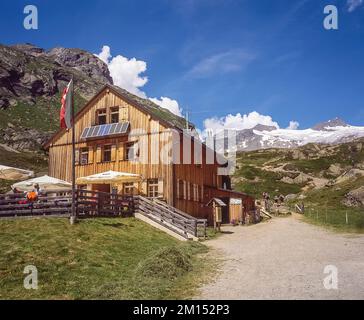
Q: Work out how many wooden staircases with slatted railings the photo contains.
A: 1